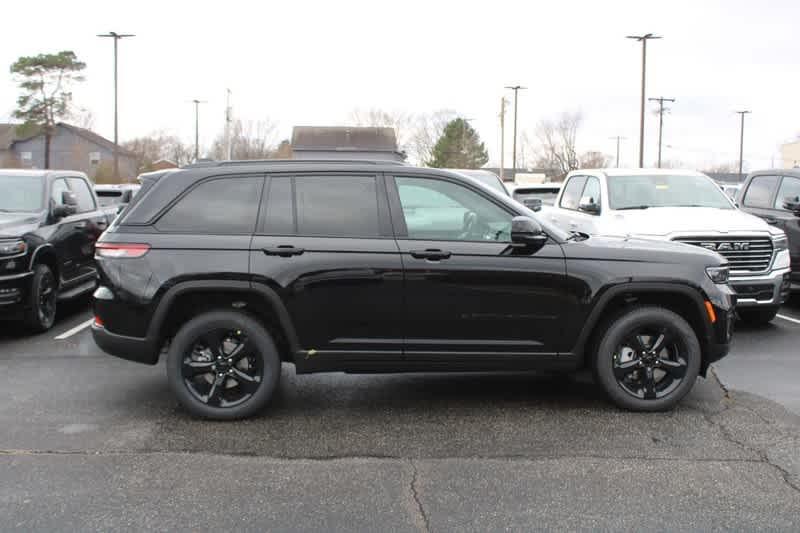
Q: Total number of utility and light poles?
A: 9